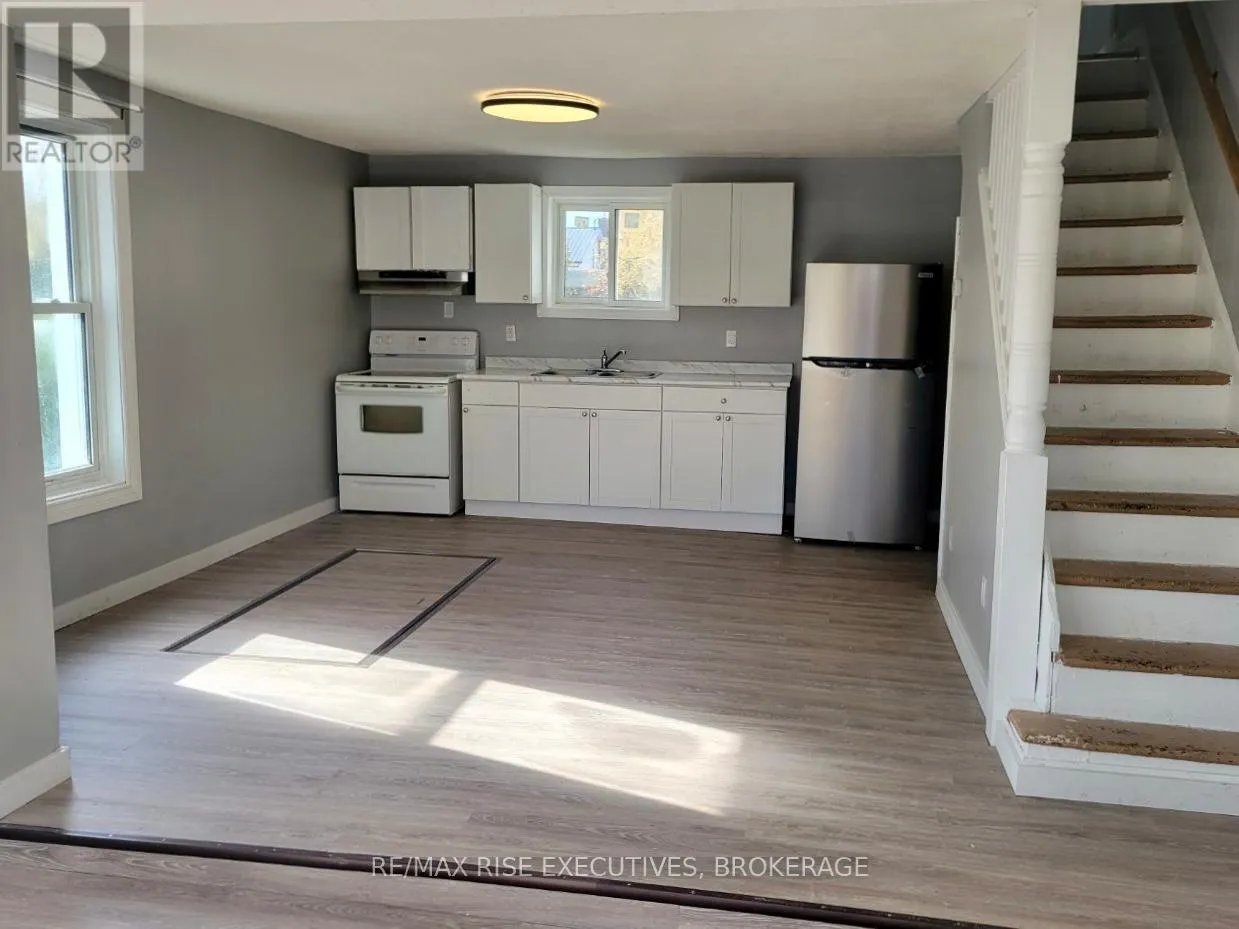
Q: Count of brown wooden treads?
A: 13